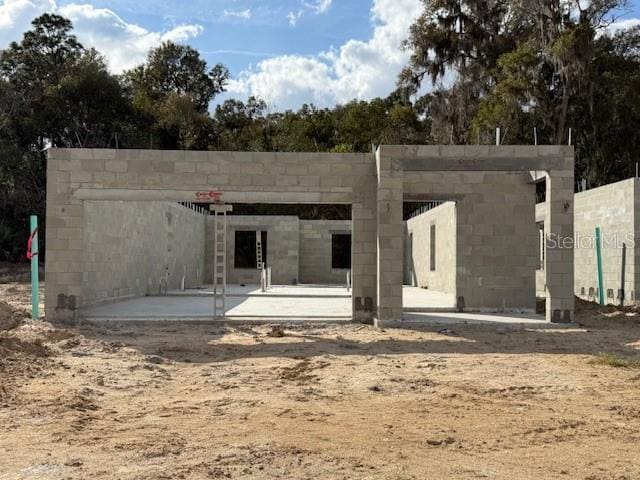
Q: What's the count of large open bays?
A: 2